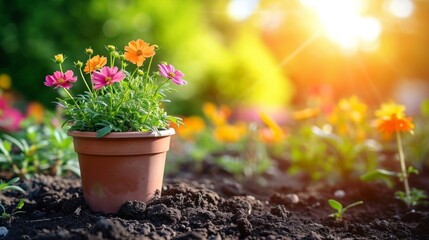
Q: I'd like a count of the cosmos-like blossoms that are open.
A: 5